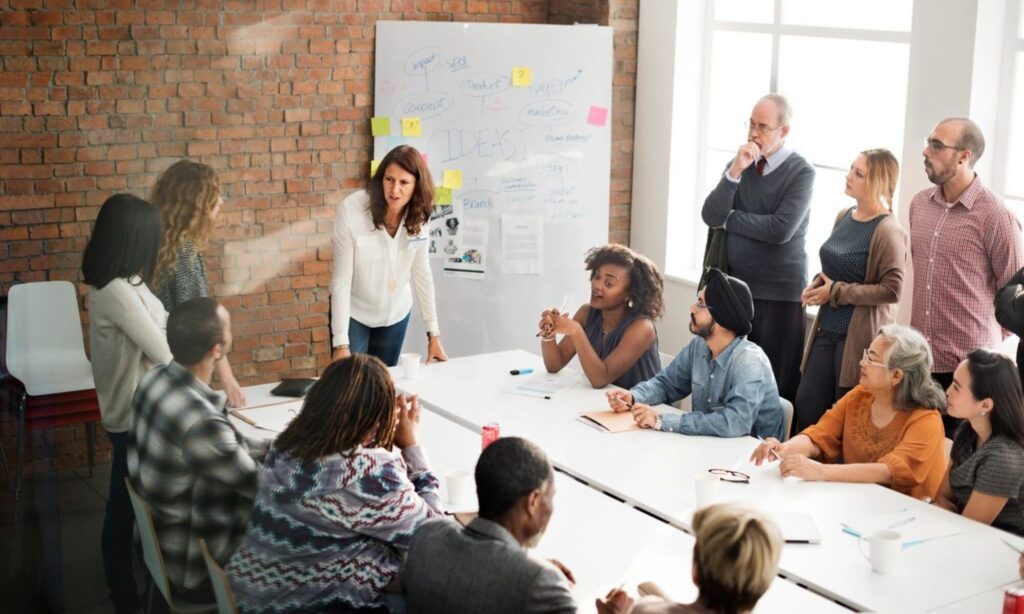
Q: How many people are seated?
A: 8